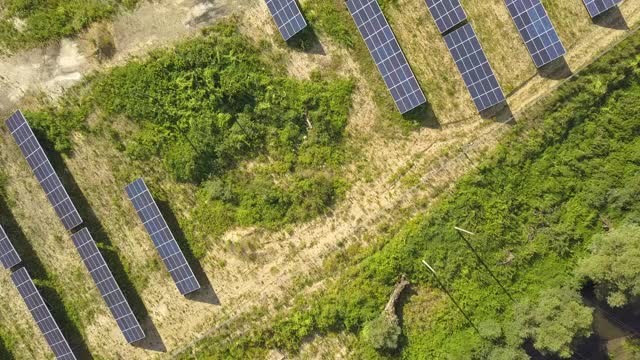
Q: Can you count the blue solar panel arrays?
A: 11